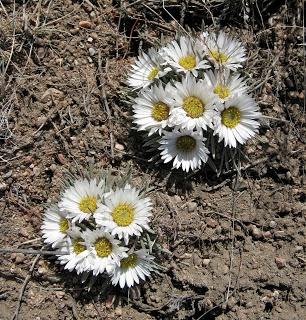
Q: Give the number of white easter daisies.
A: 14